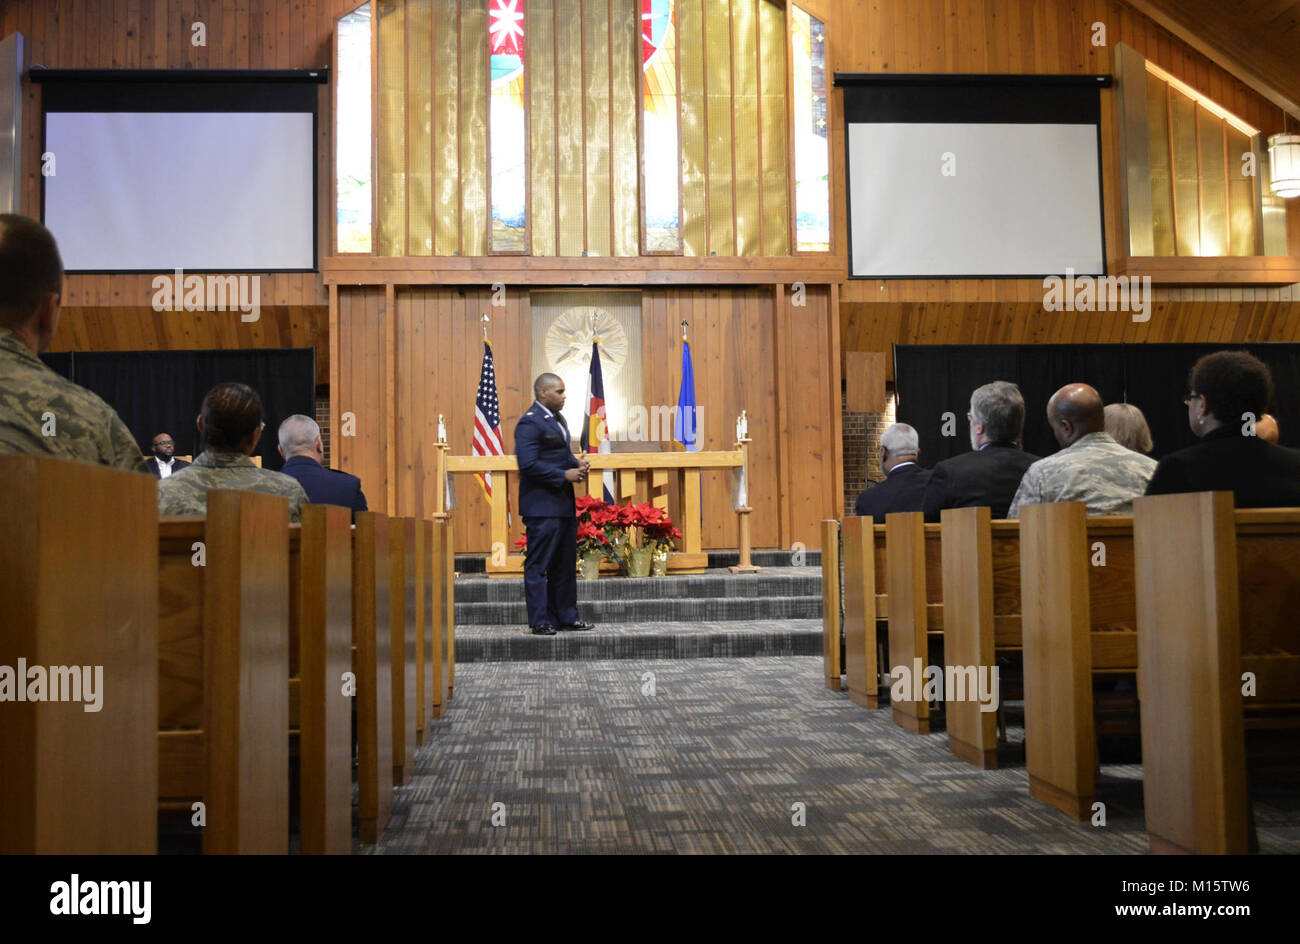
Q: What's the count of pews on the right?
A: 6